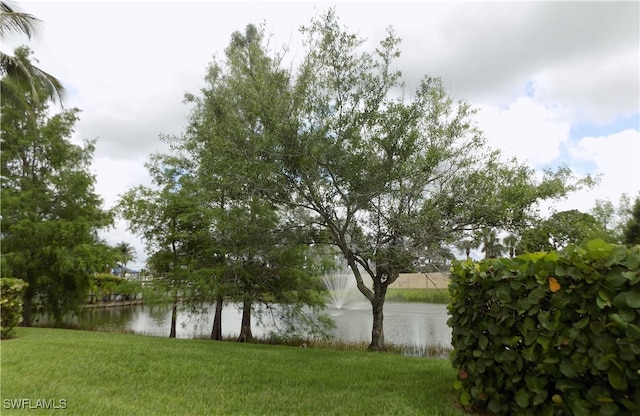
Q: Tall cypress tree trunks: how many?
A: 3